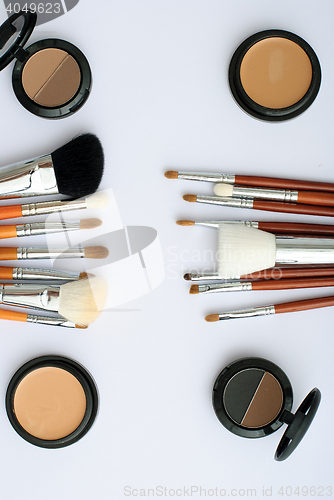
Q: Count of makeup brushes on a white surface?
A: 15